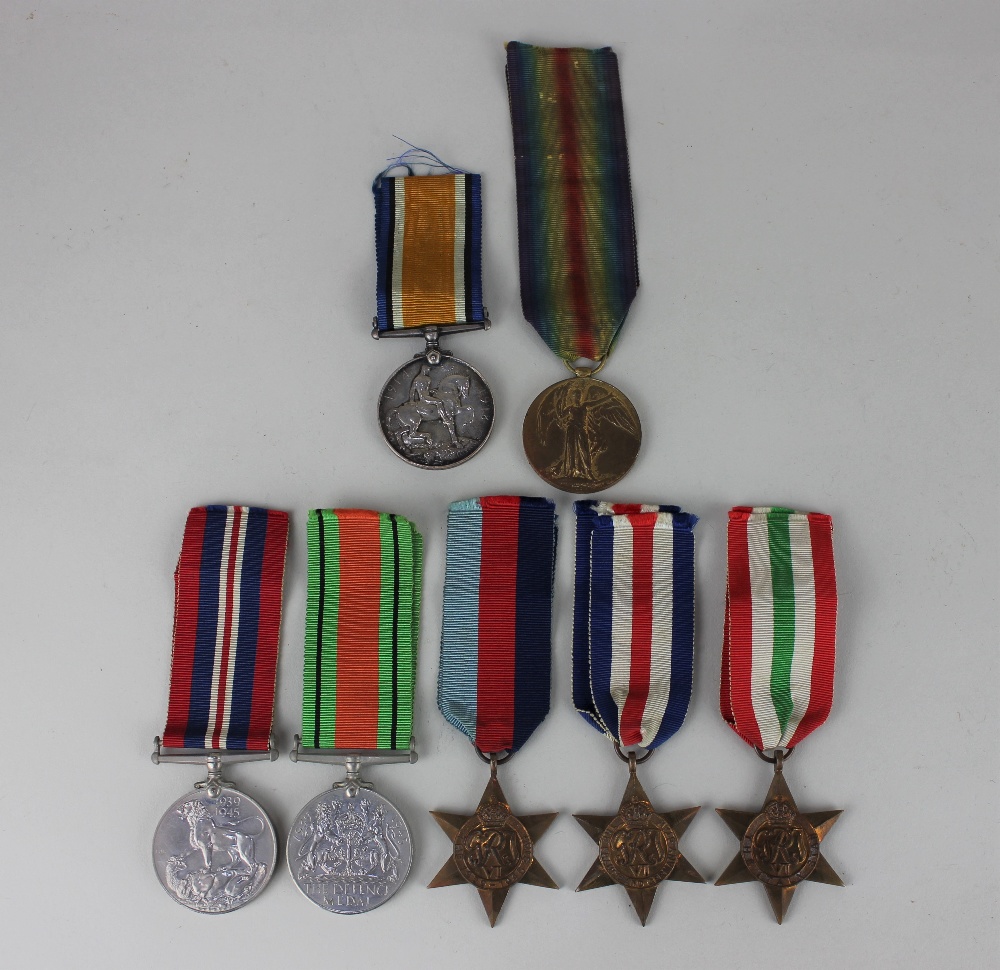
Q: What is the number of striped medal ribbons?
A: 7